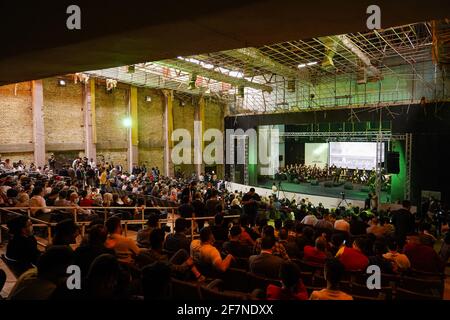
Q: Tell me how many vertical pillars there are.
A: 5